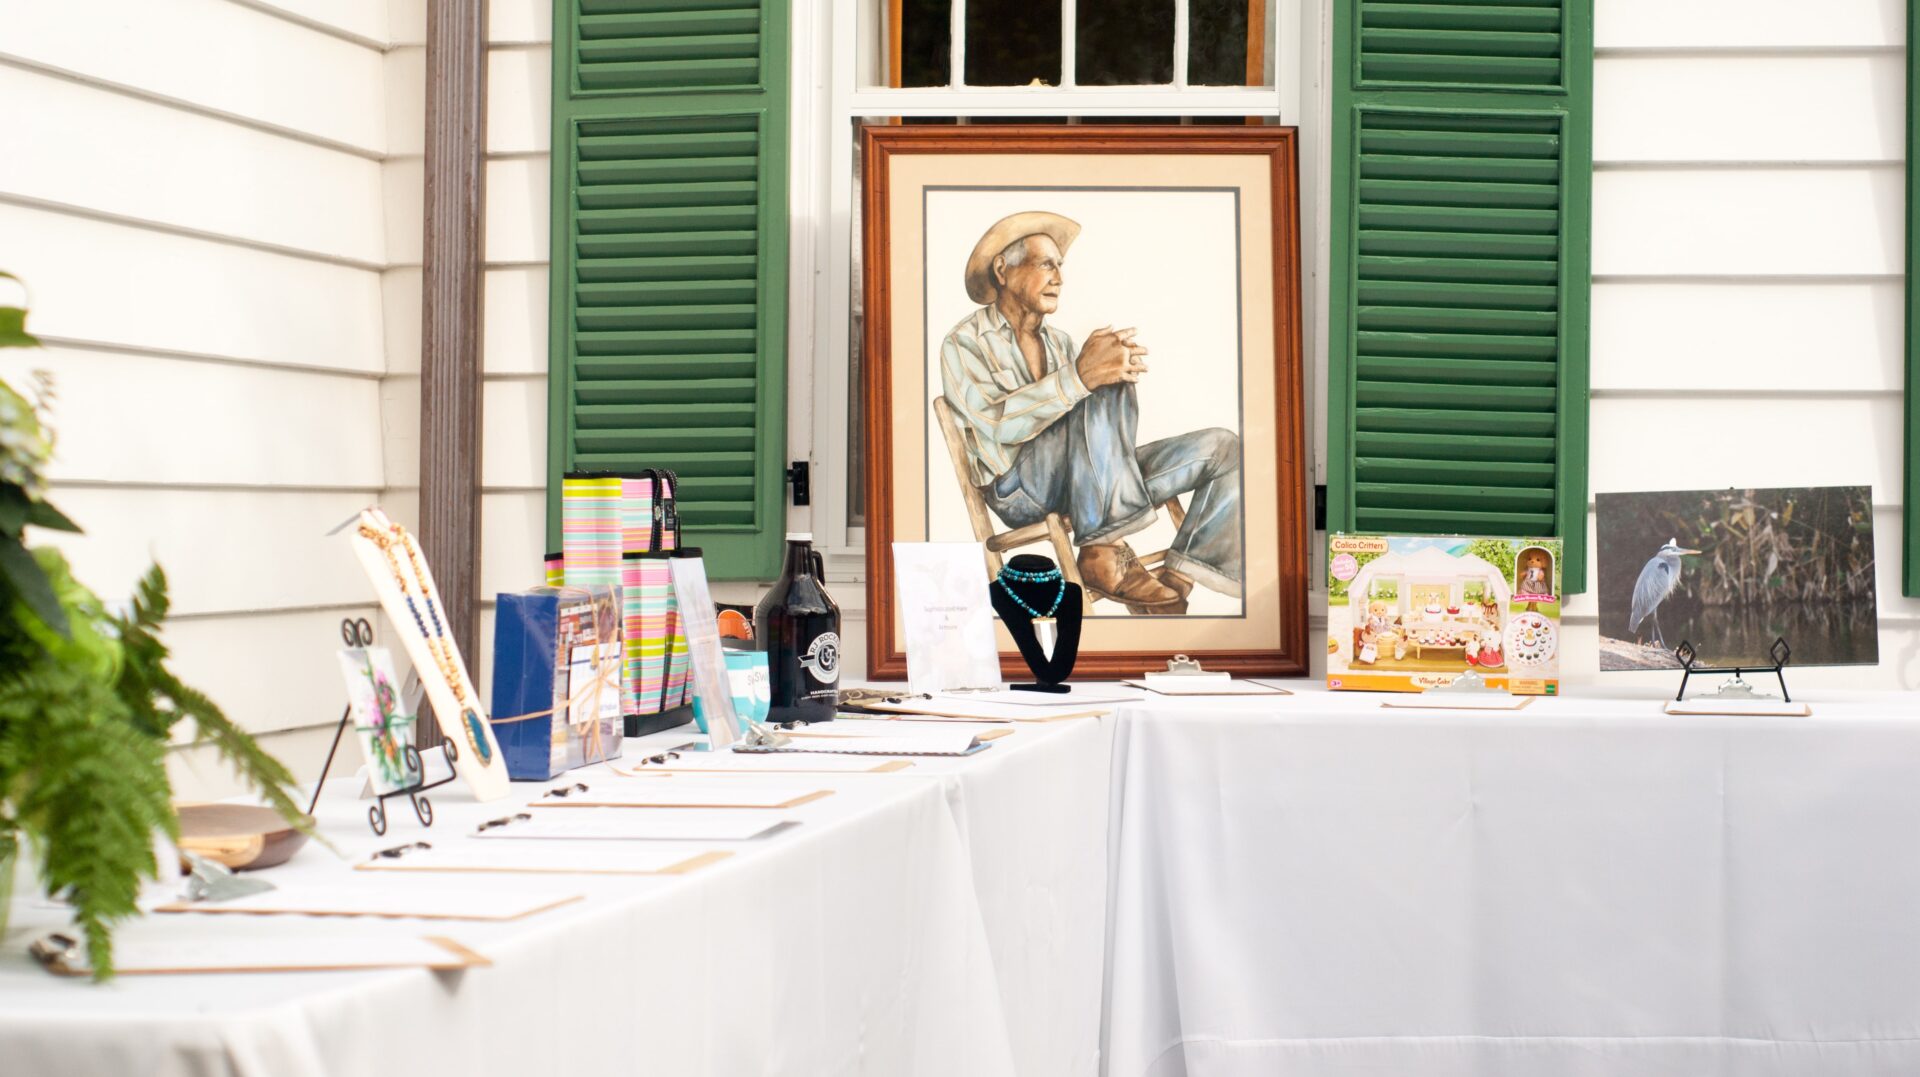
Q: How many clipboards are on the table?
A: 13